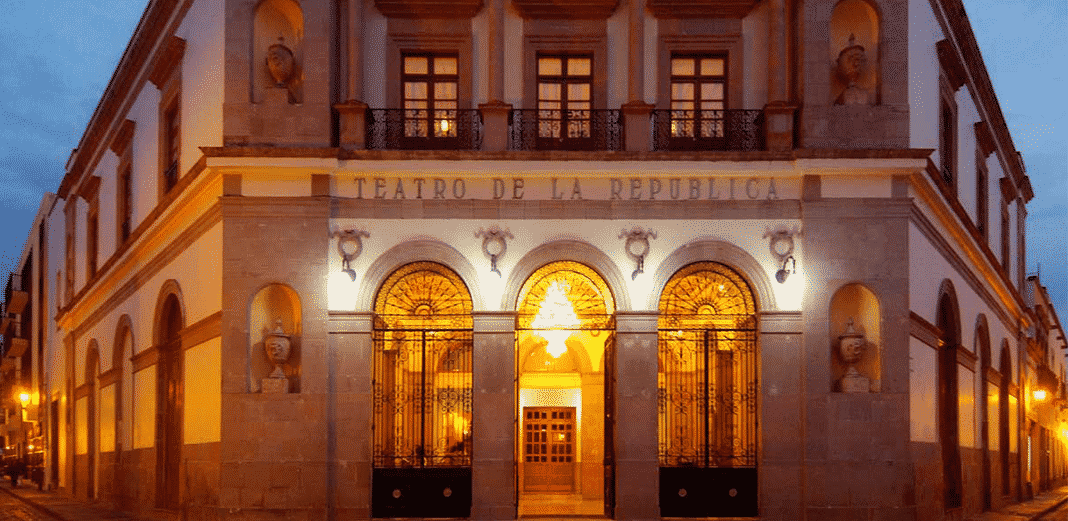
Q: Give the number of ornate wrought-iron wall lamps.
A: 4